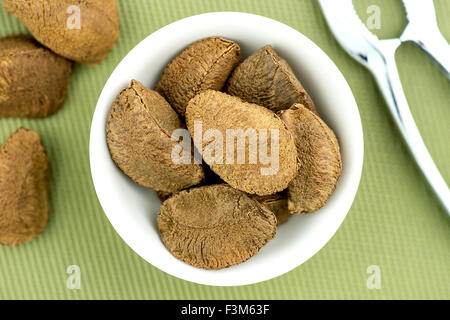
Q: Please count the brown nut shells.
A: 10